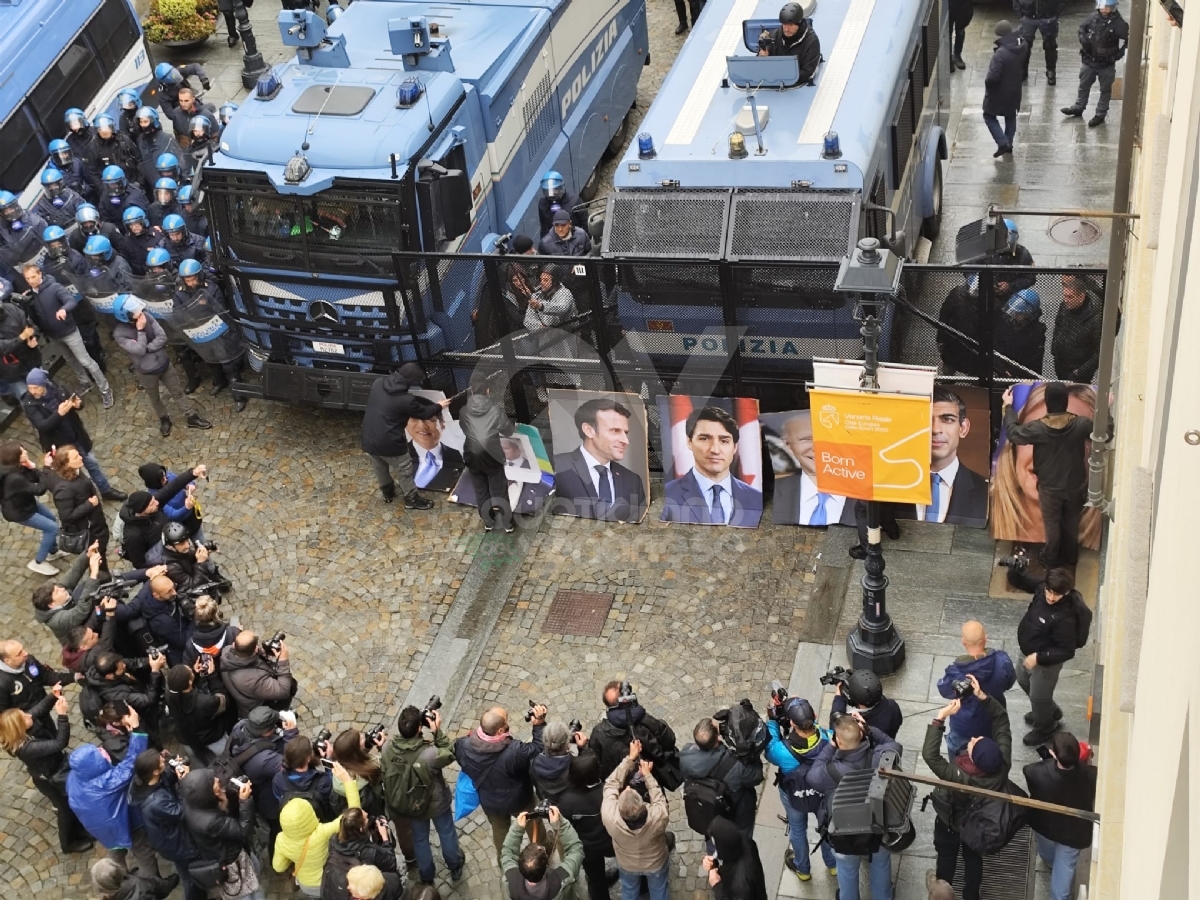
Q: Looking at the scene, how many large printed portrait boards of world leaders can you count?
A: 7